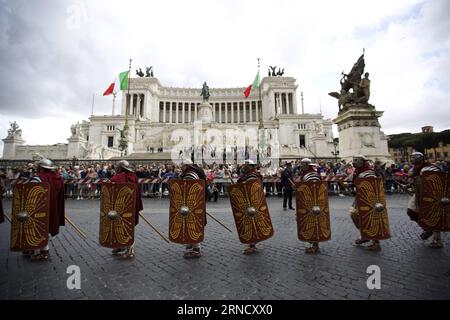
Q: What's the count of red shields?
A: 7